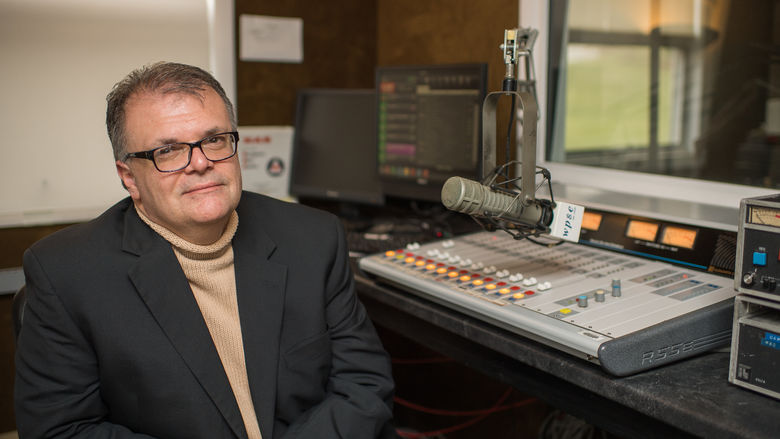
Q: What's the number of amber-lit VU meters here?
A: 3